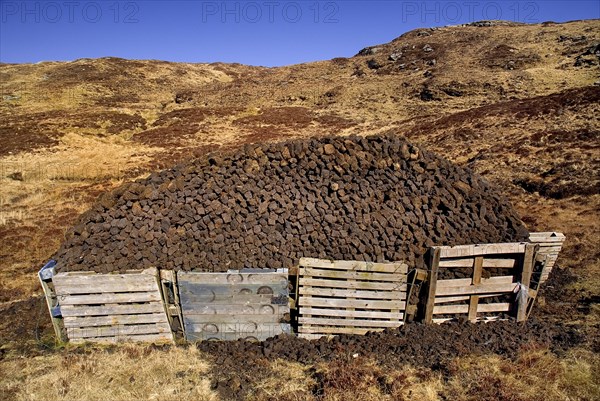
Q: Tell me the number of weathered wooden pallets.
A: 5